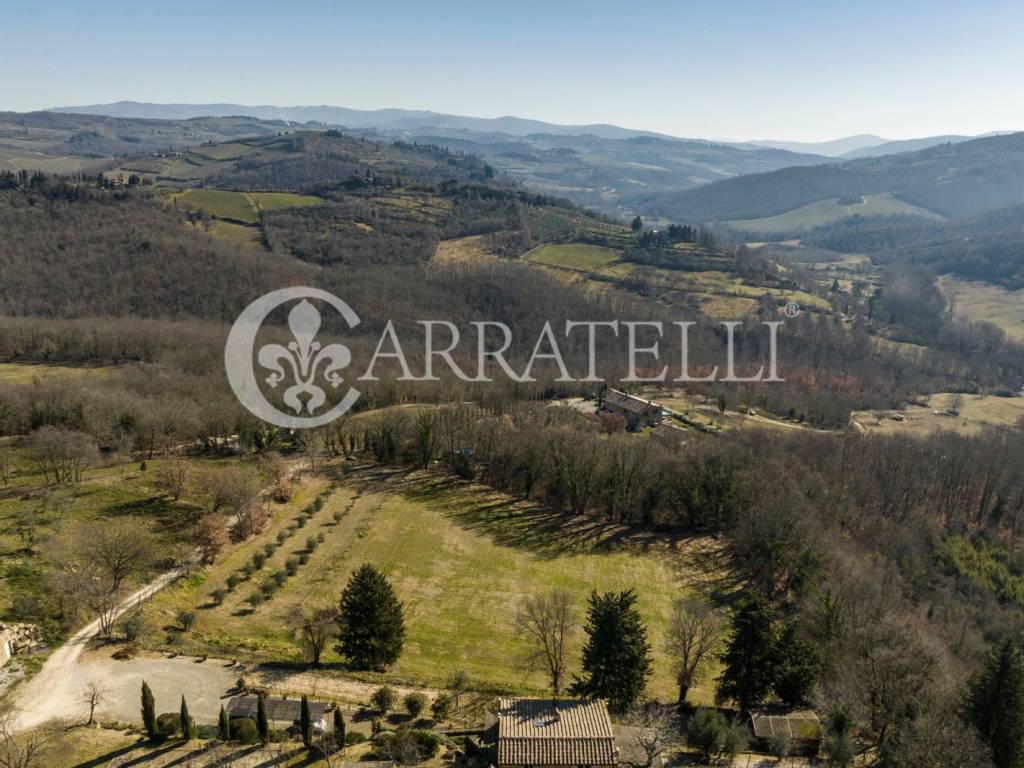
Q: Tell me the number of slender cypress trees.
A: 6